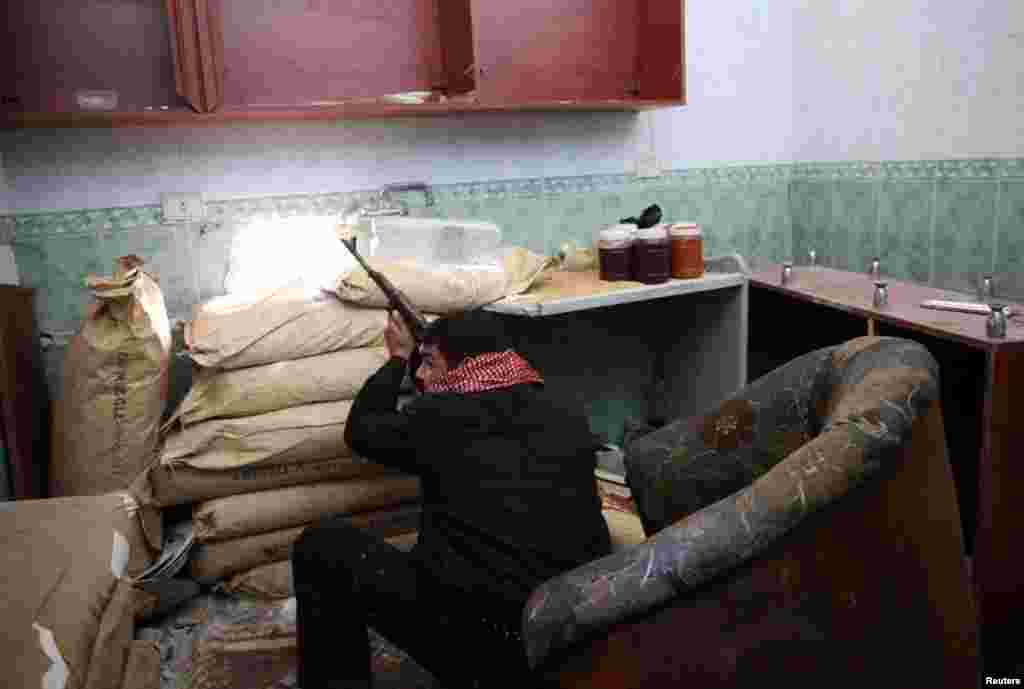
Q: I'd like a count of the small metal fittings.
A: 6